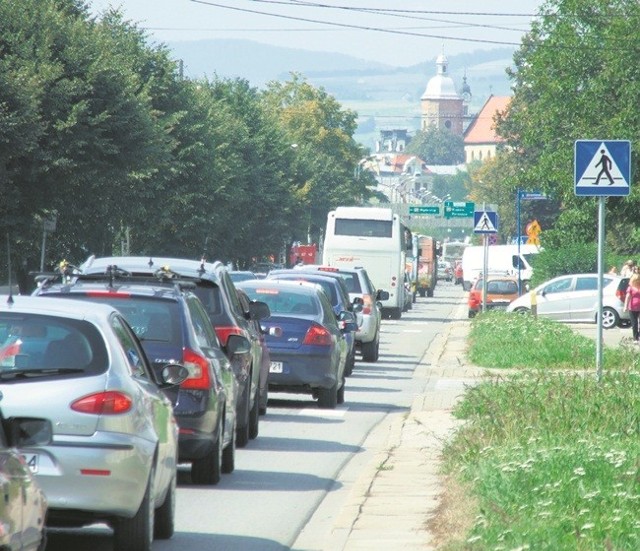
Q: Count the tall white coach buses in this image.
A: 1